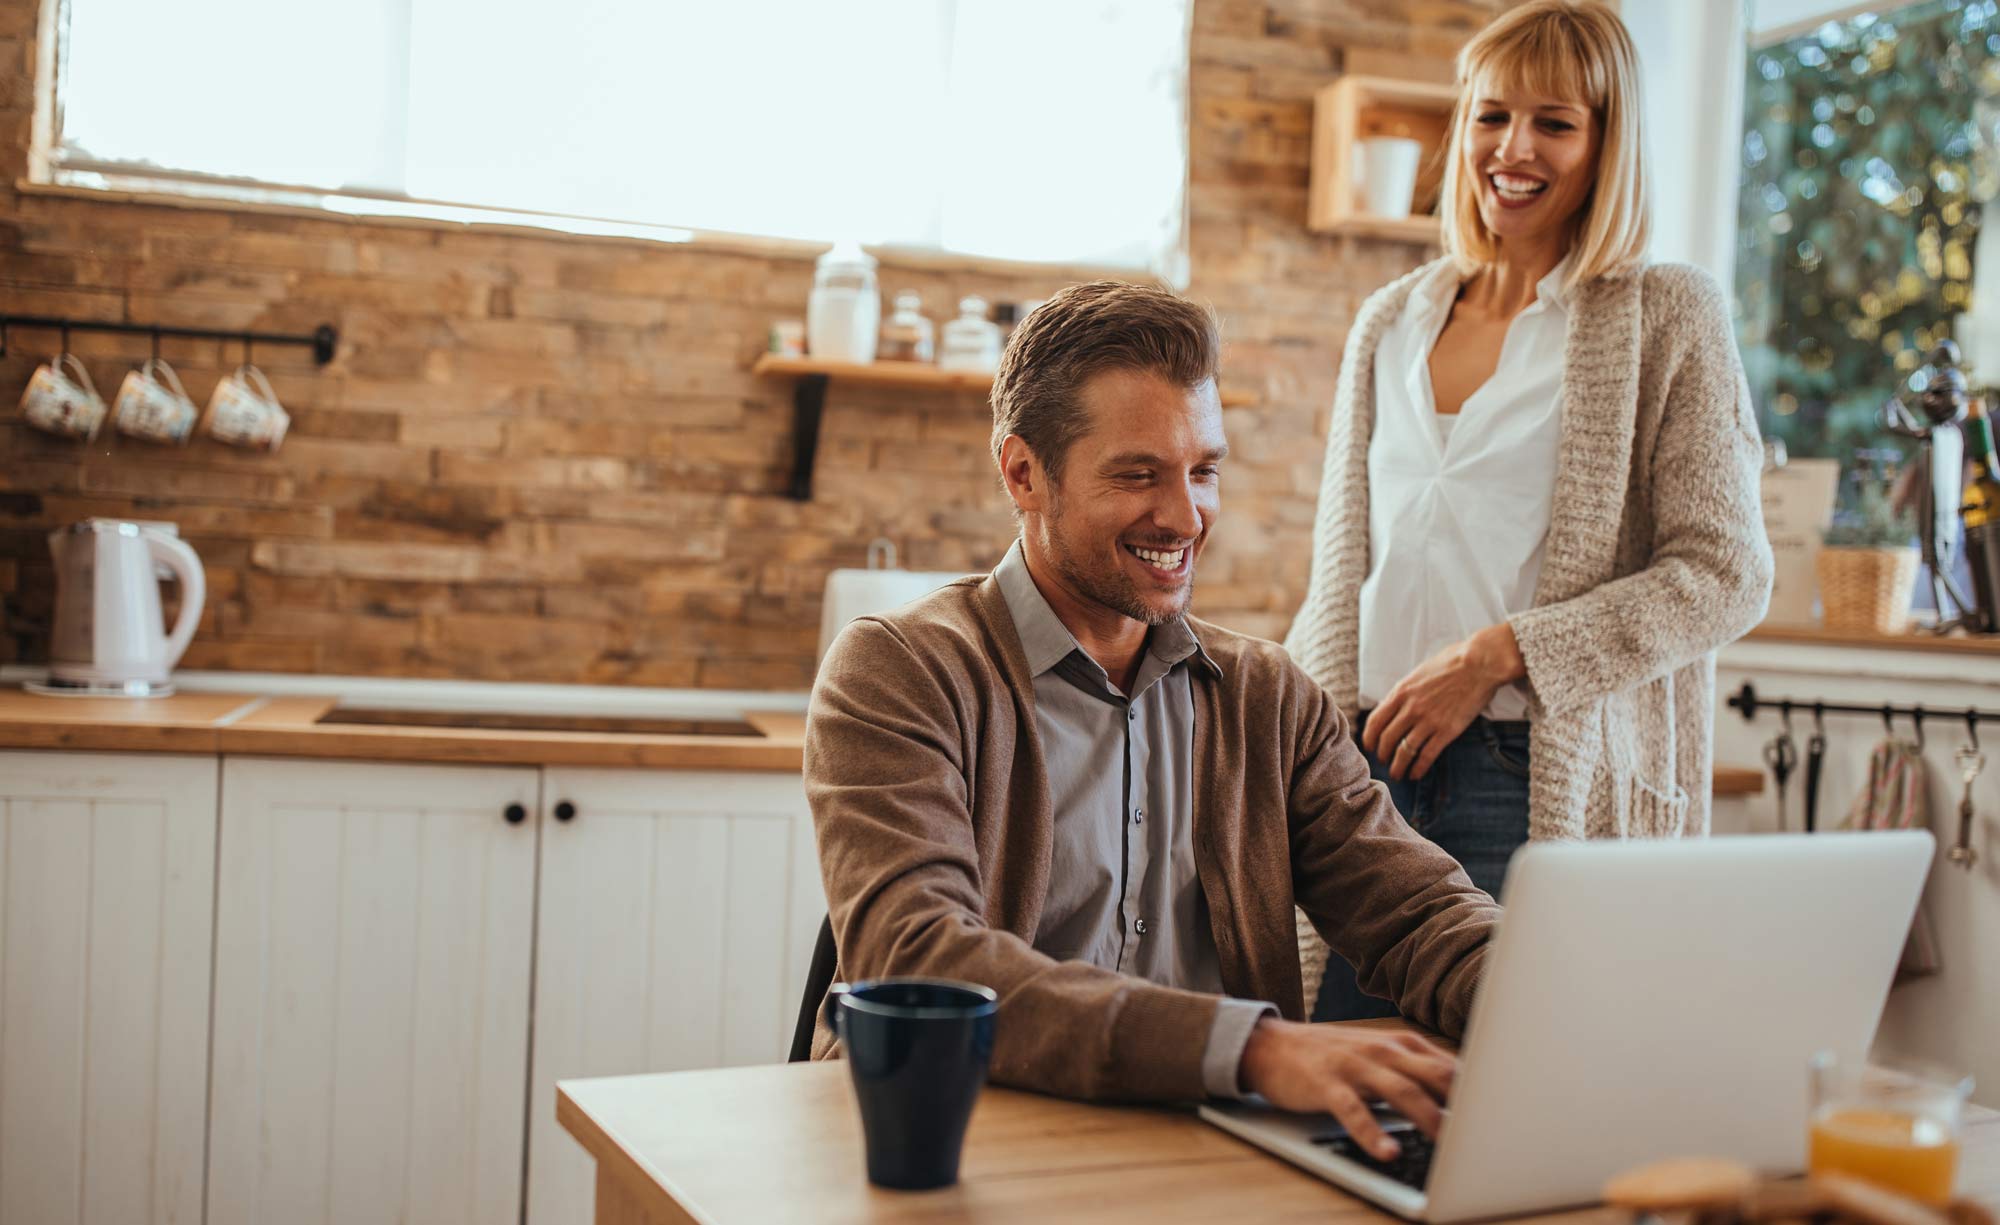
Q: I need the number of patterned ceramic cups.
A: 3